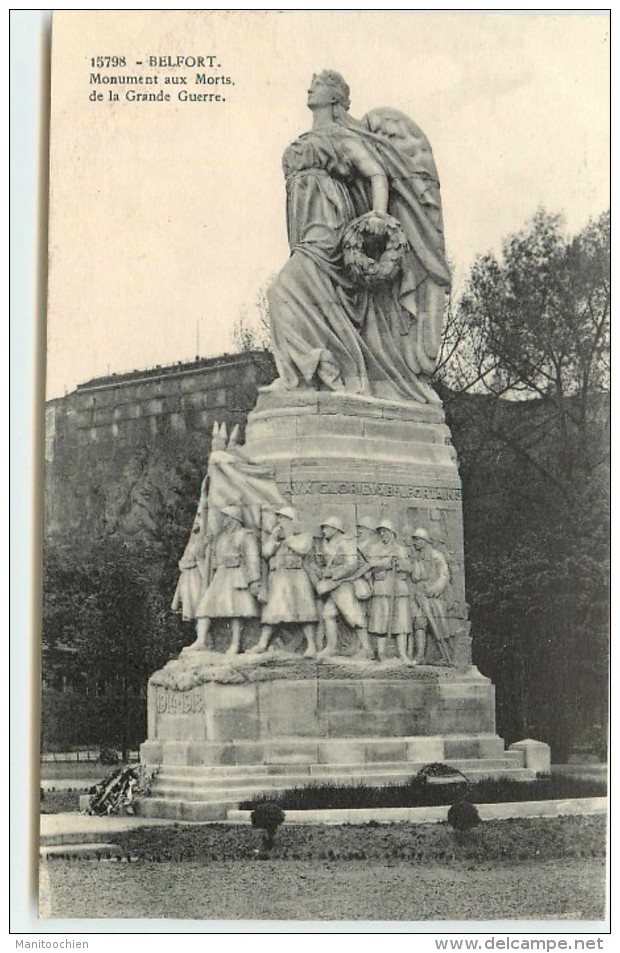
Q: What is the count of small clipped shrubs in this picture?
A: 2